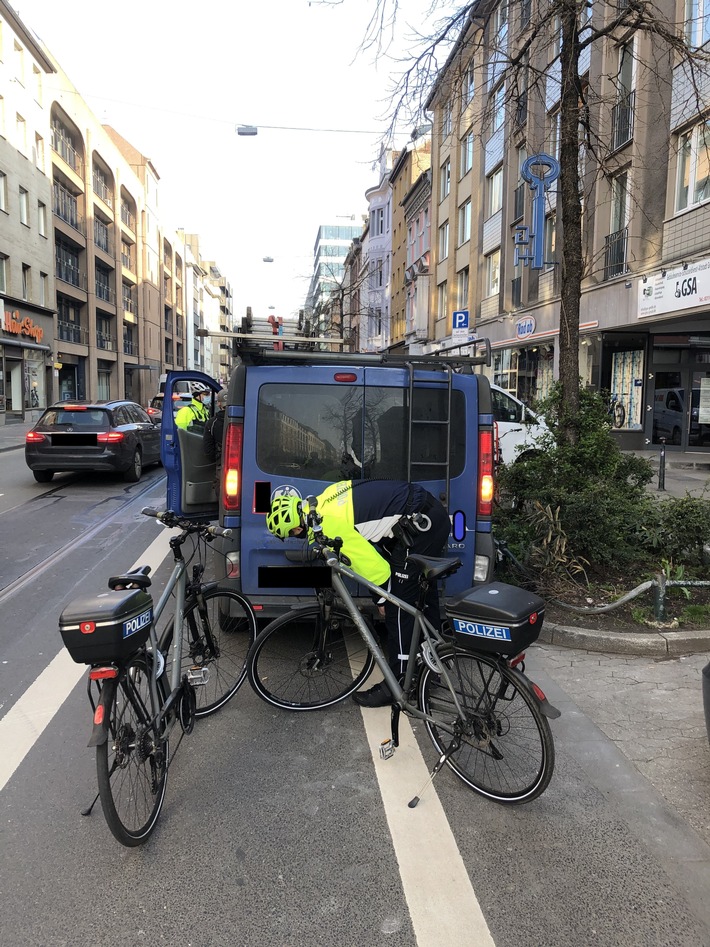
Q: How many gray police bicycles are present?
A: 2